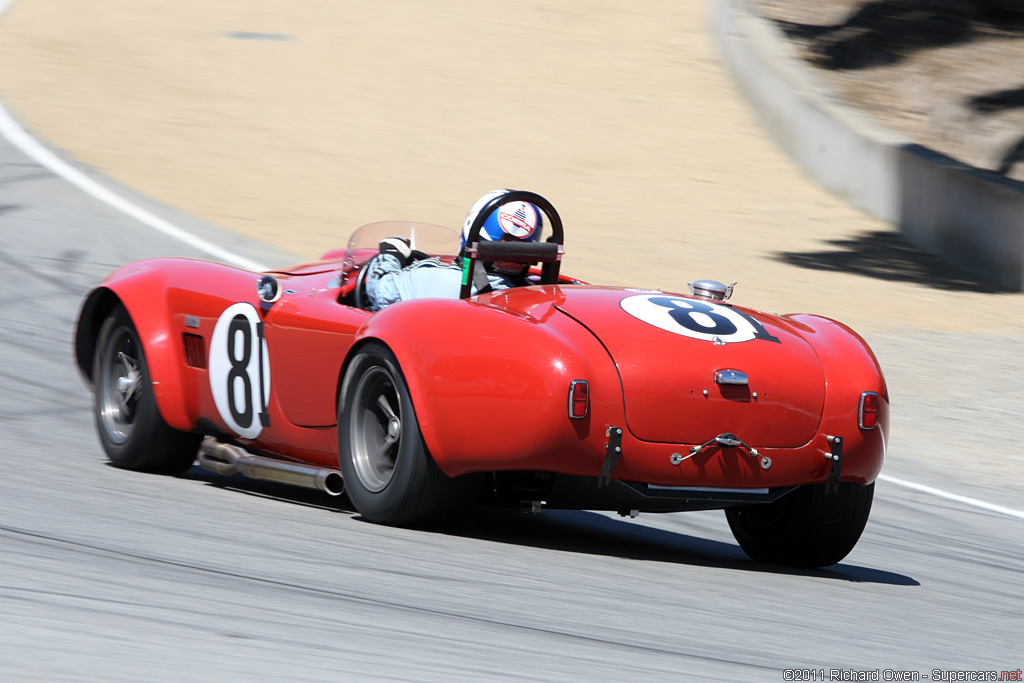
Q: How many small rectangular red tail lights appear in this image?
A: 2